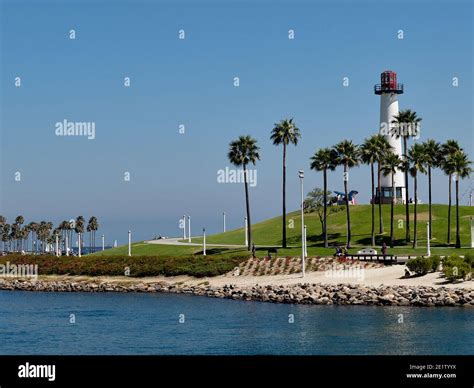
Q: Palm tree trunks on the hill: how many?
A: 12